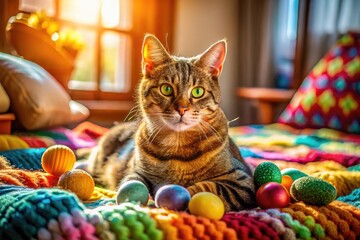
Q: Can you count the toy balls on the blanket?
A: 10